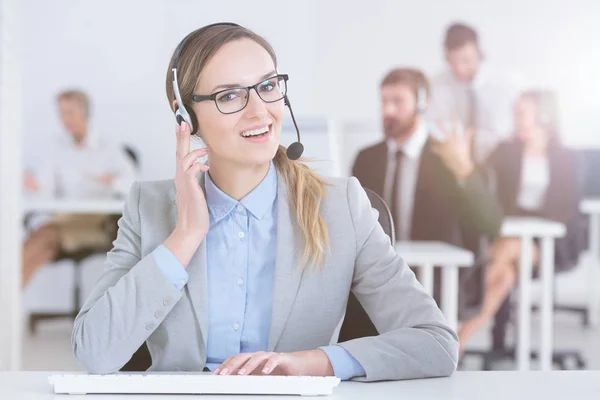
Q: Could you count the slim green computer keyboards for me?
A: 0